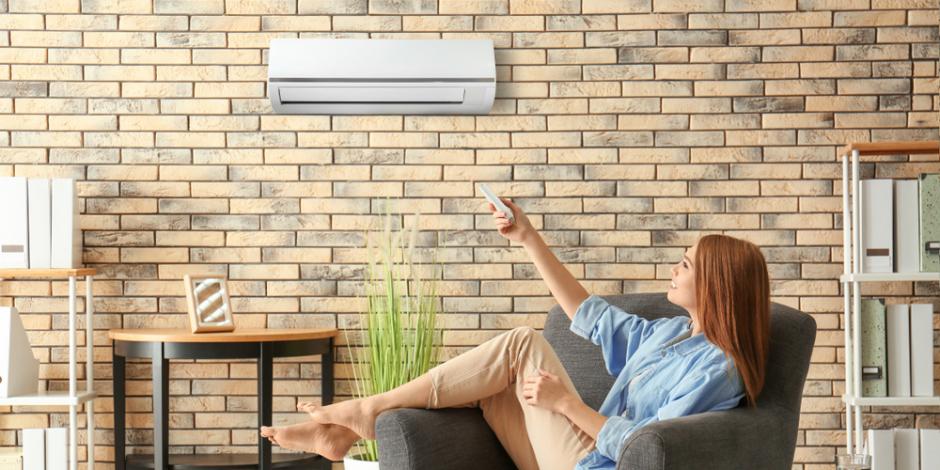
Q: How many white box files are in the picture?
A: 13